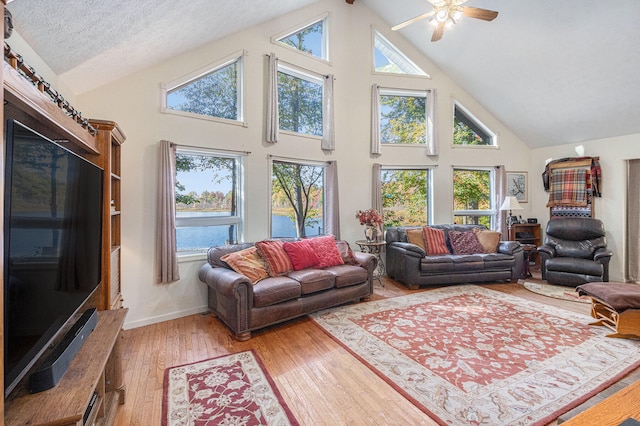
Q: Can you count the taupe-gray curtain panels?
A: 8